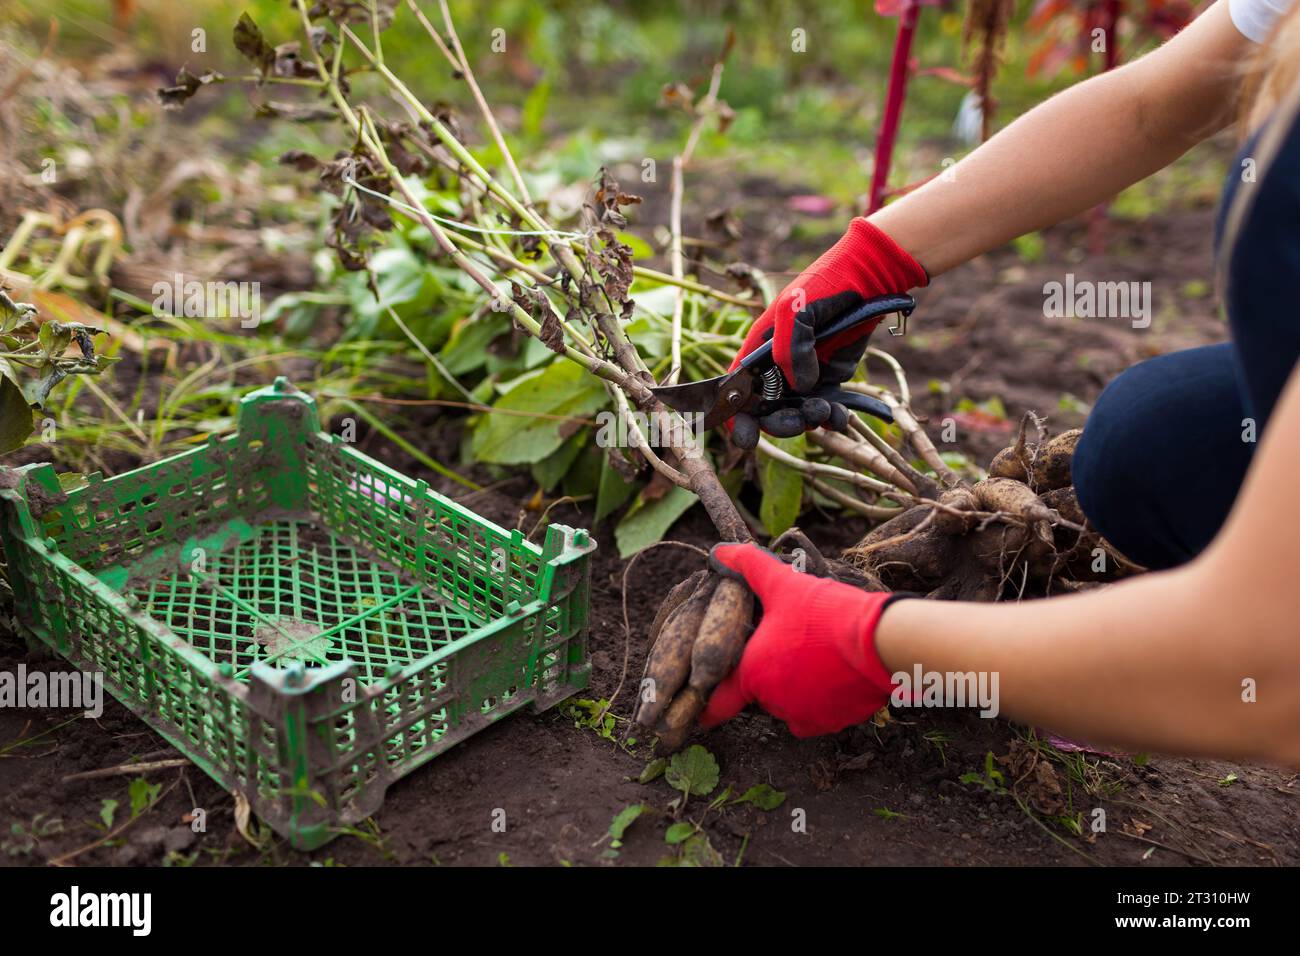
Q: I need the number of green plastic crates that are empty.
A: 1